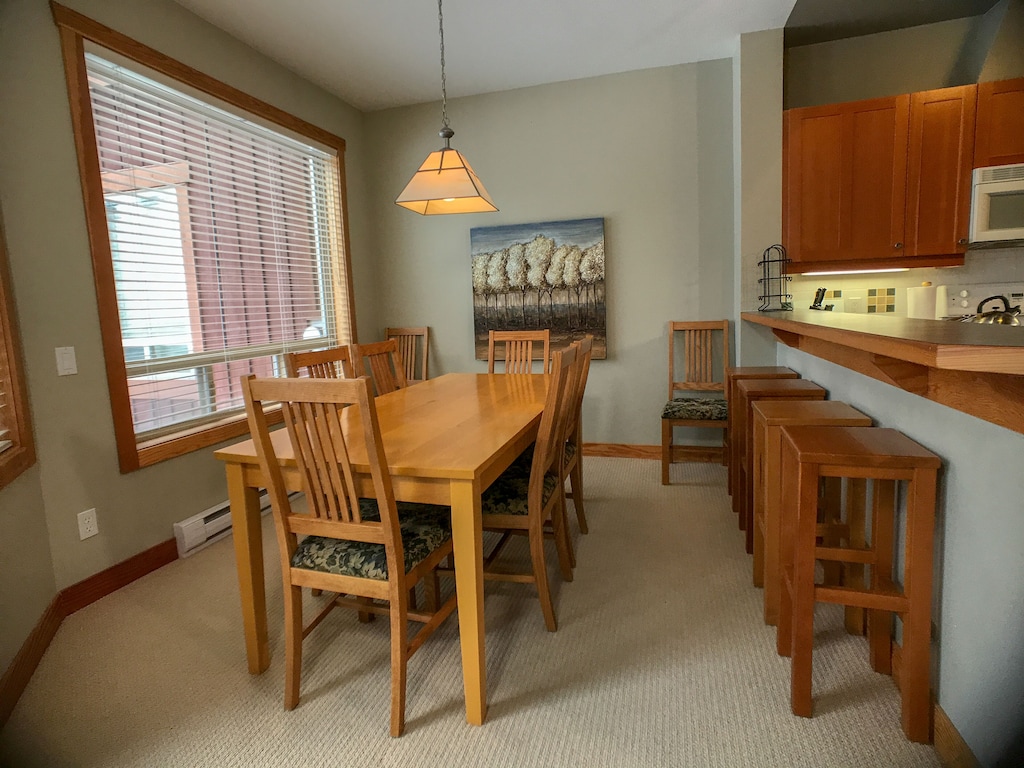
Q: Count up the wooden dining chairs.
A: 8